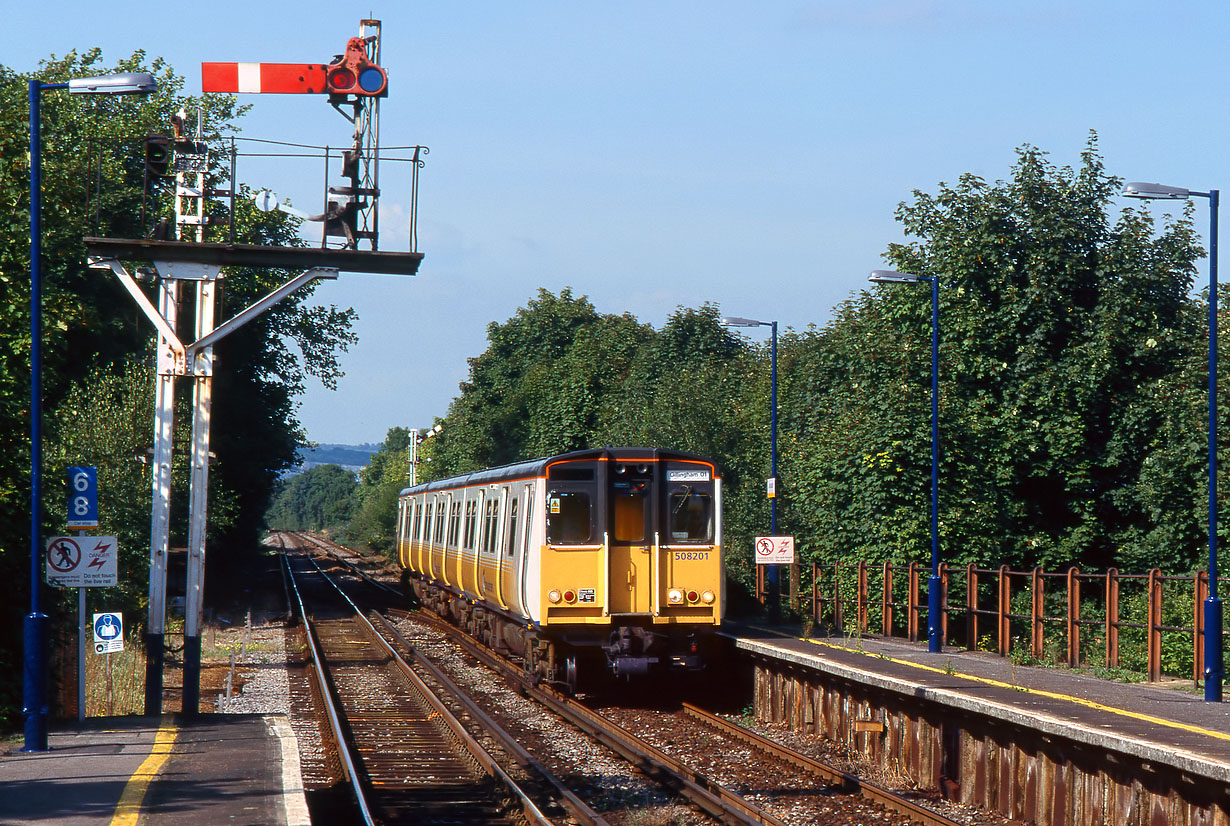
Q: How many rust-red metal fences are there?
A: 1